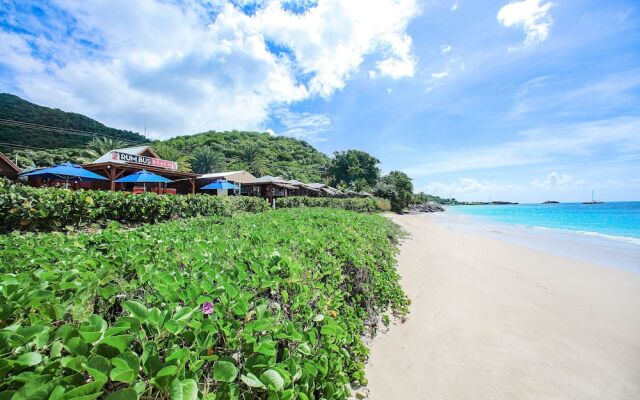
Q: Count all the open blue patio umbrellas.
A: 3